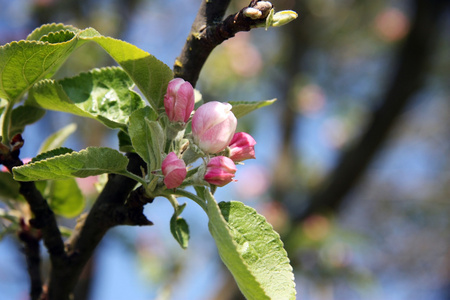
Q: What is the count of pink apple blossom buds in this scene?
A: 5